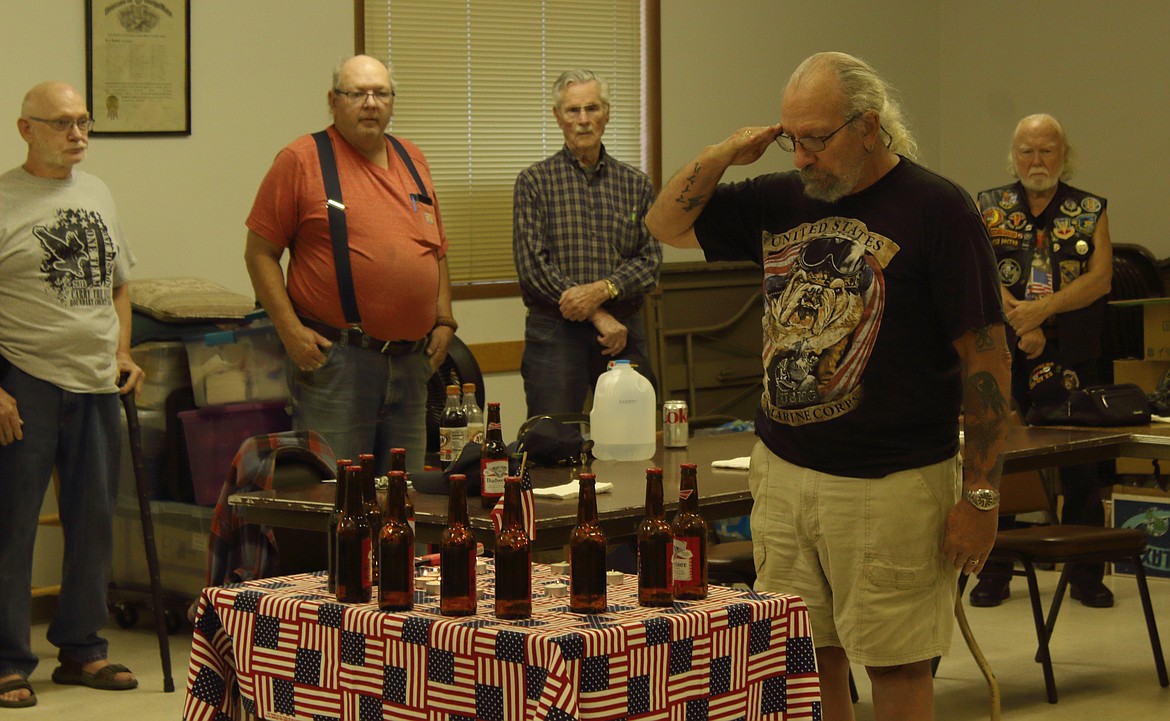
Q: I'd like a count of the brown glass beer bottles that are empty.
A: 0